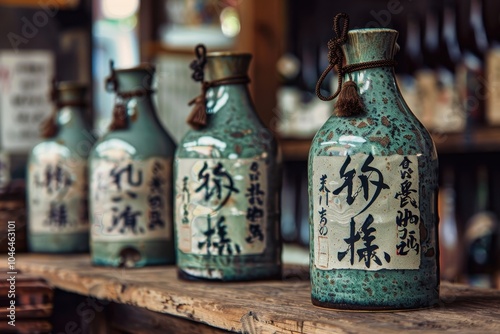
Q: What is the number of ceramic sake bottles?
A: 4